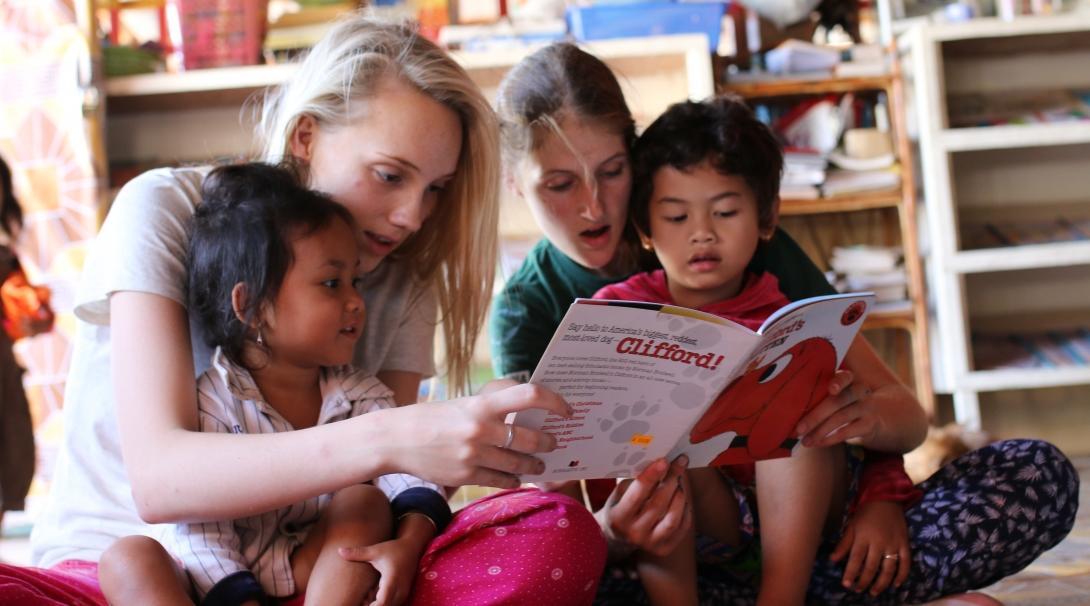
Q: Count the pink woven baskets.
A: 1